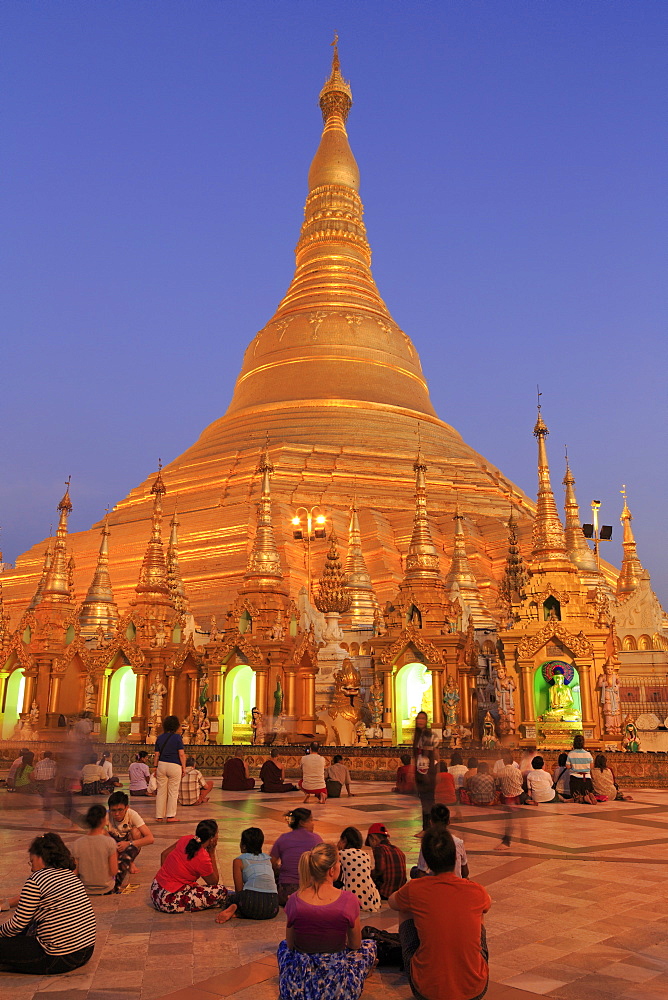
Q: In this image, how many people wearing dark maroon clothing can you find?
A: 2